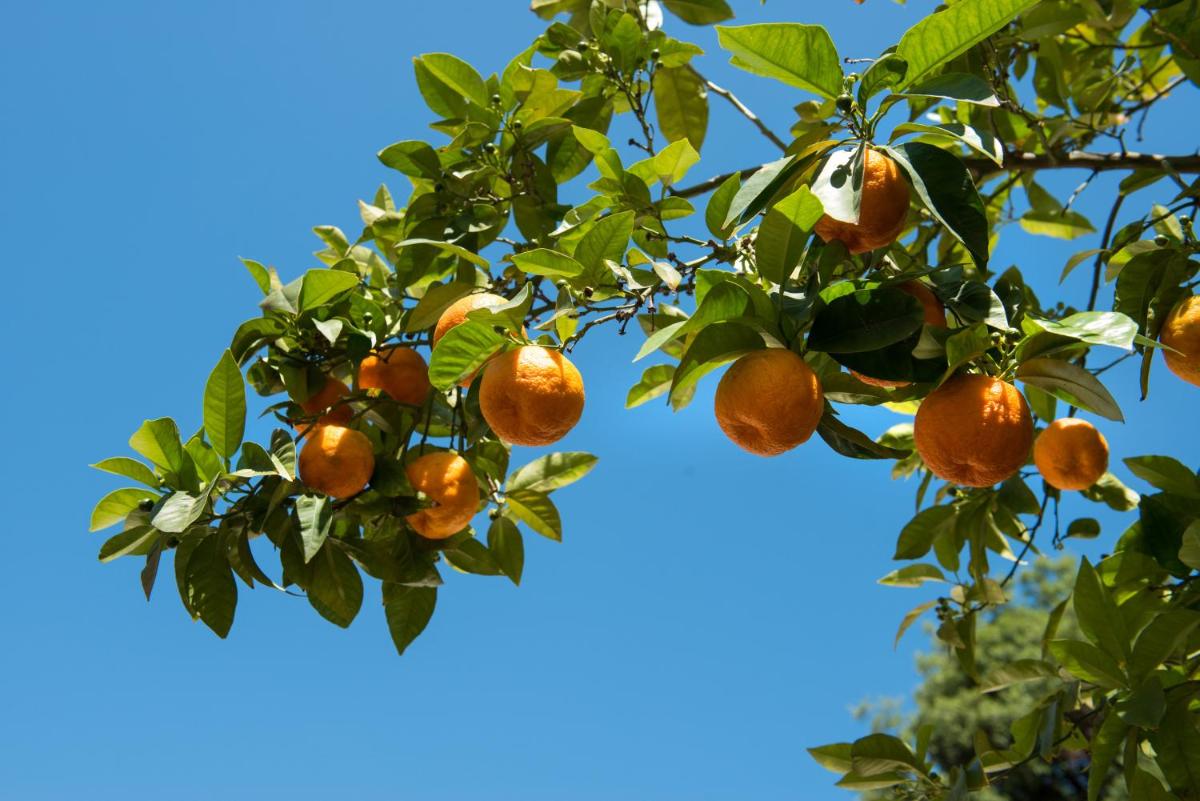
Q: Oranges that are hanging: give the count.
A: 12